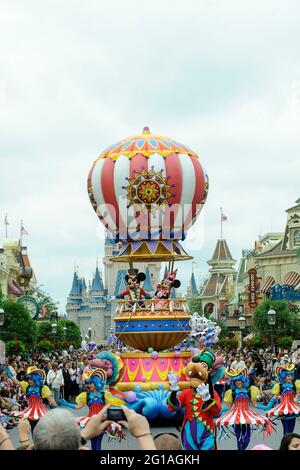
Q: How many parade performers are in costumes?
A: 7